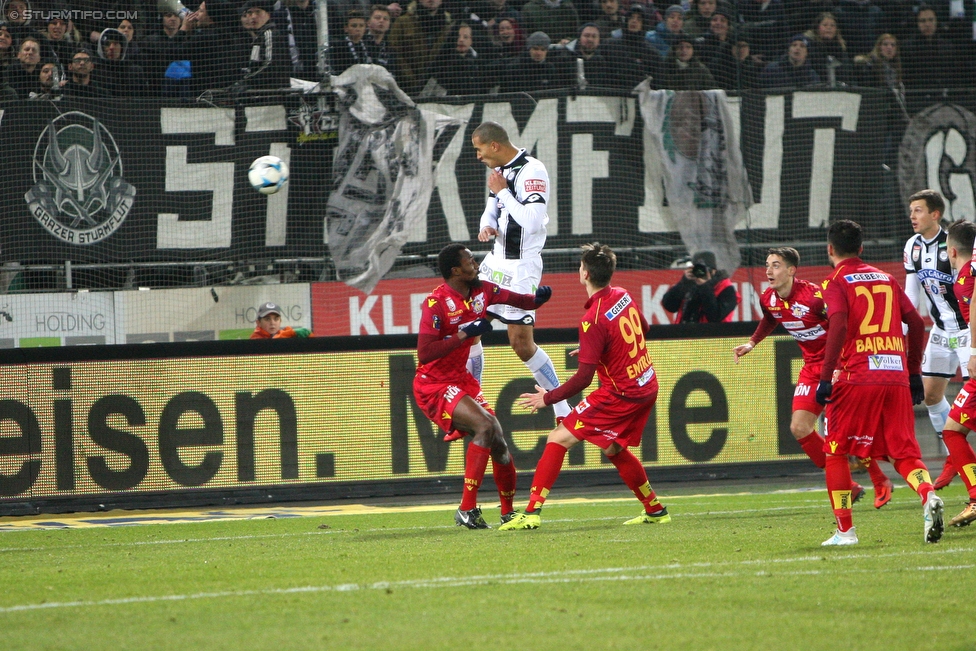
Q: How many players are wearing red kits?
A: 5